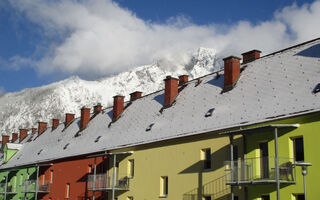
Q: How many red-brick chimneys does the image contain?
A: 15